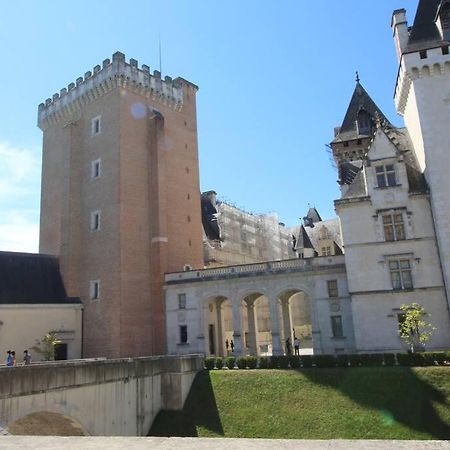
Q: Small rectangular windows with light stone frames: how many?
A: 4